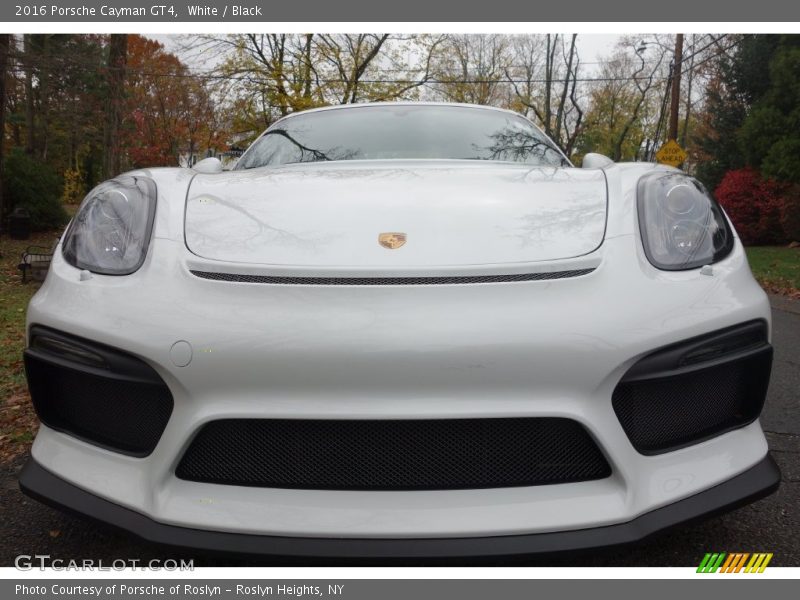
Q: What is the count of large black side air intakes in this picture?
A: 2